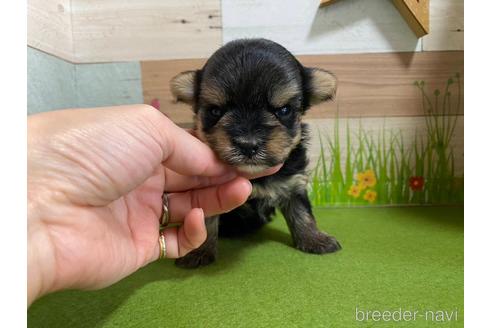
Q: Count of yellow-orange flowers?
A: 3